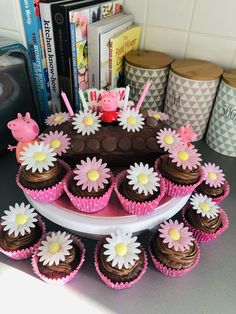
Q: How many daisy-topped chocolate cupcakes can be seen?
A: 10